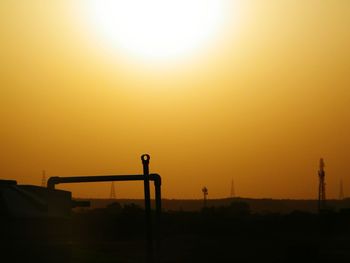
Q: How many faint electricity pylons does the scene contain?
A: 4